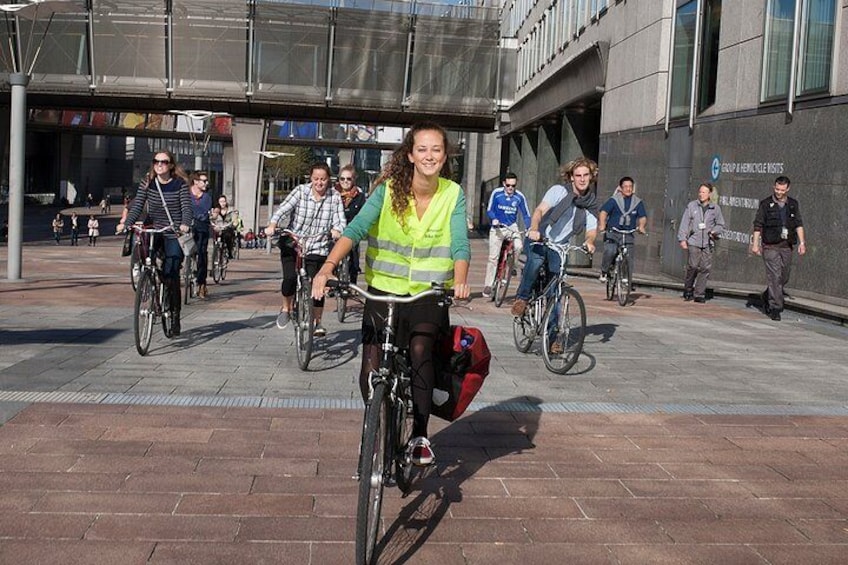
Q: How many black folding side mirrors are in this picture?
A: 0